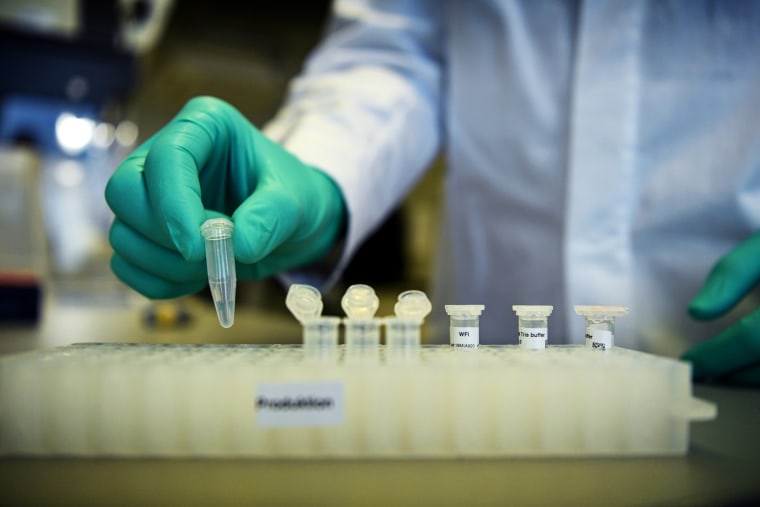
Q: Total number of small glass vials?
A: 7